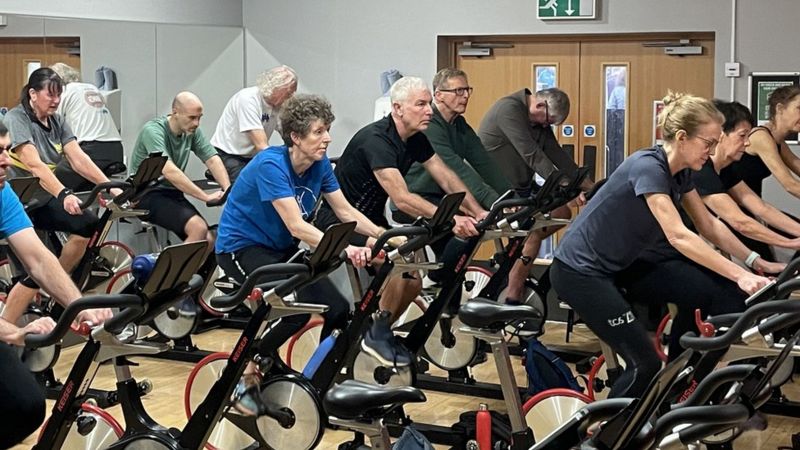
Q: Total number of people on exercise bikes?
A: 11